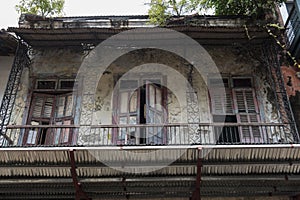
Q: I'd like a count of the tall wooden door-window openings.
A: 3